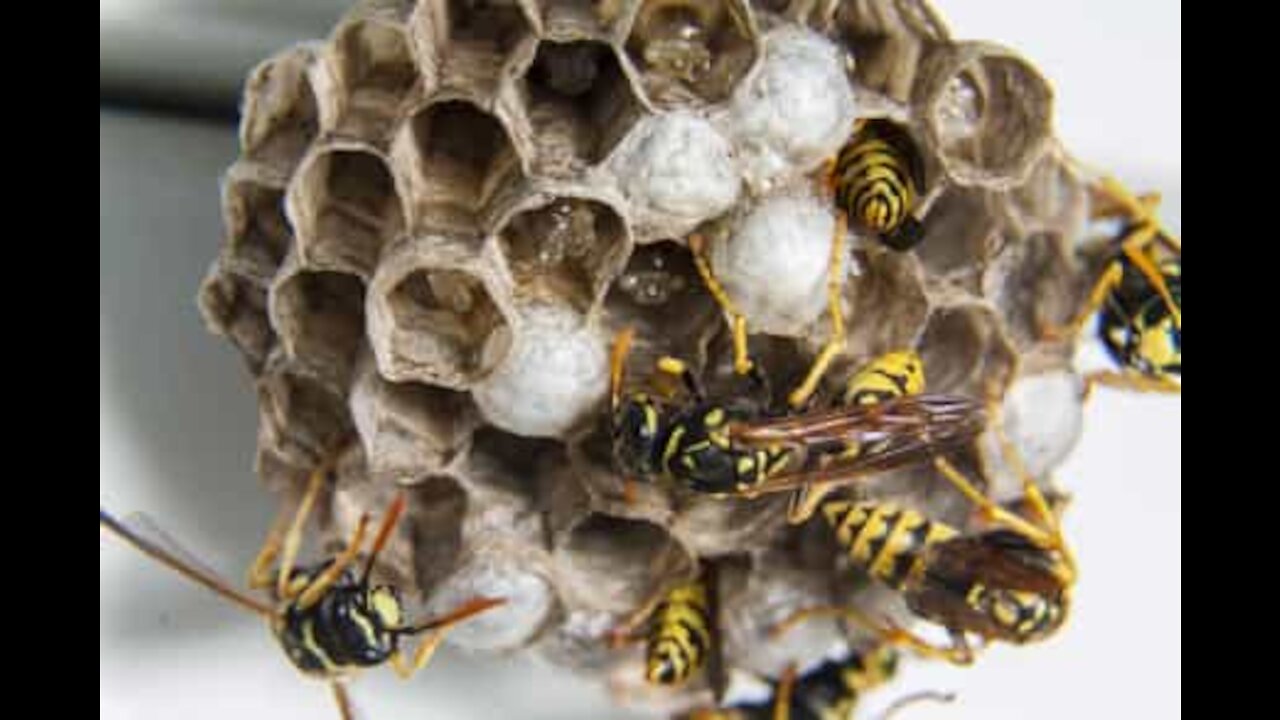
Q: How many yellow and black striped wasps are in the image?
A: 7